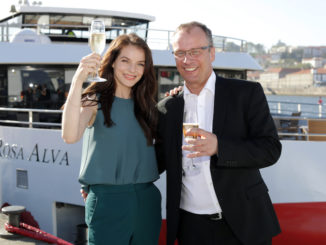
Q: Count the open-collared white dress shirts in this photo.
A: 1